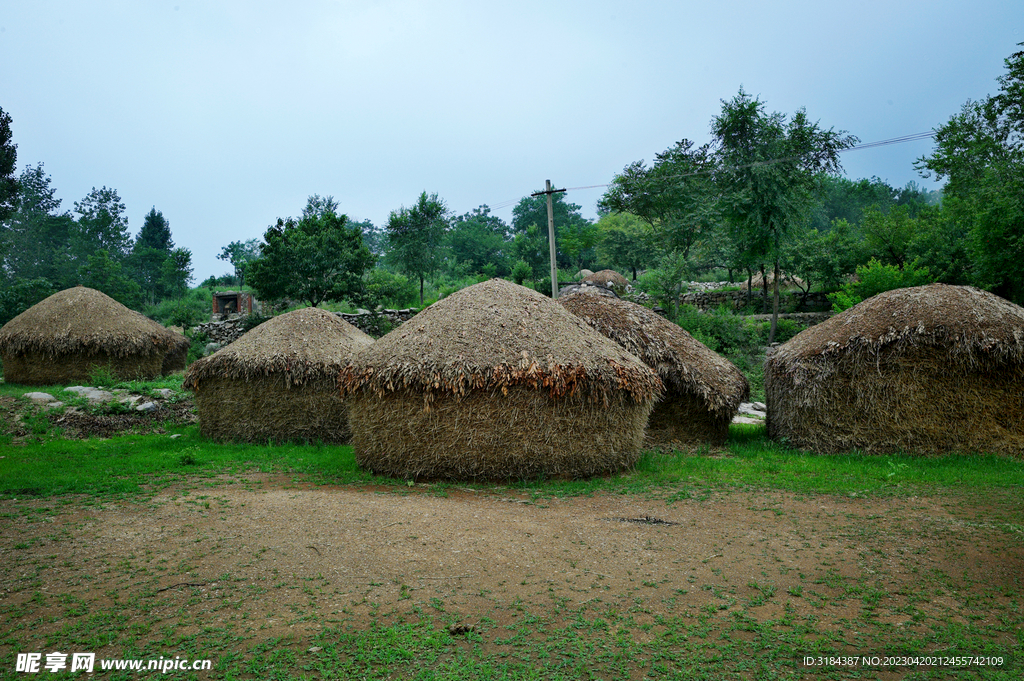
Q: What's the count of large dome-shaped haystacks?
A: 5